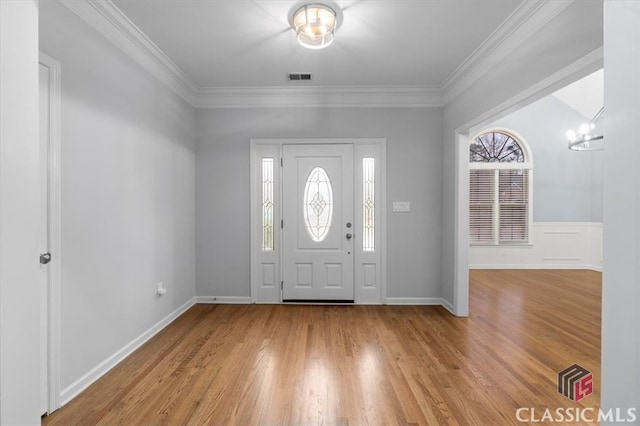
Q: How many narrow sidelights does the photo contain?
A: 2